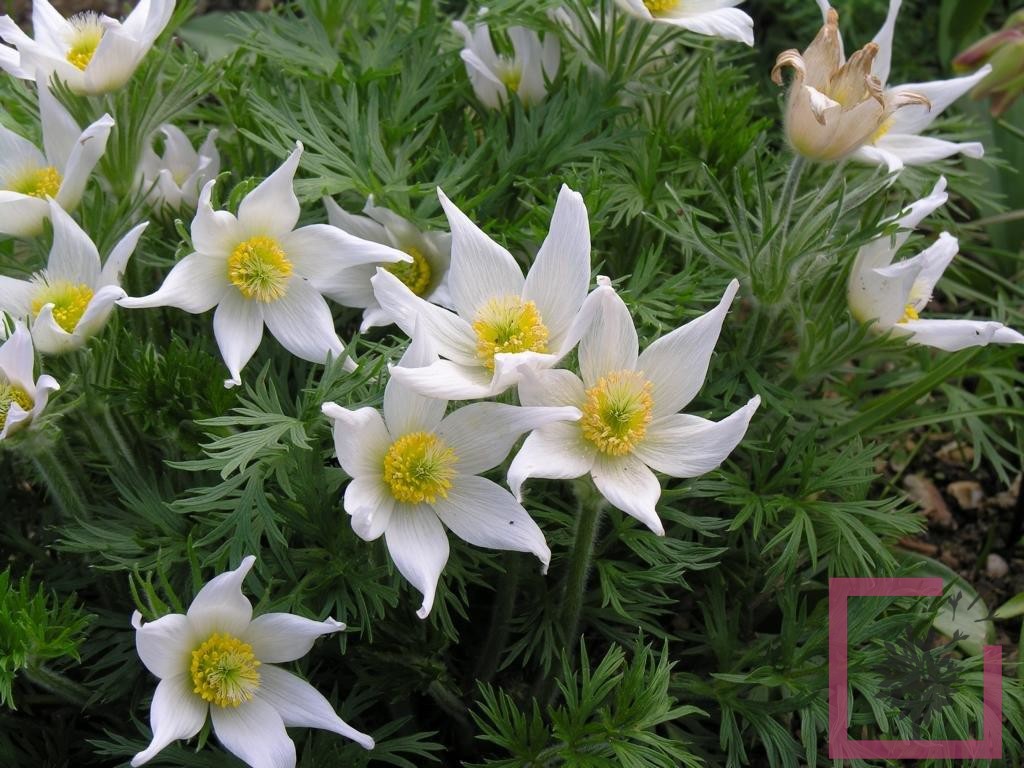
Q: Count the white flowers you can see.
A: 15